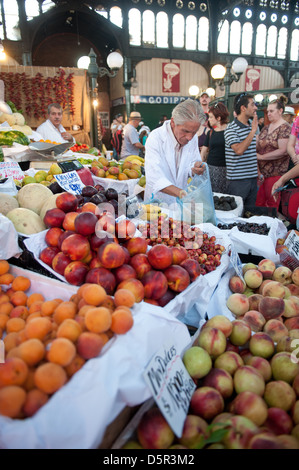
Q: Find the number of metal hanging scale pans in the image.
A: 1